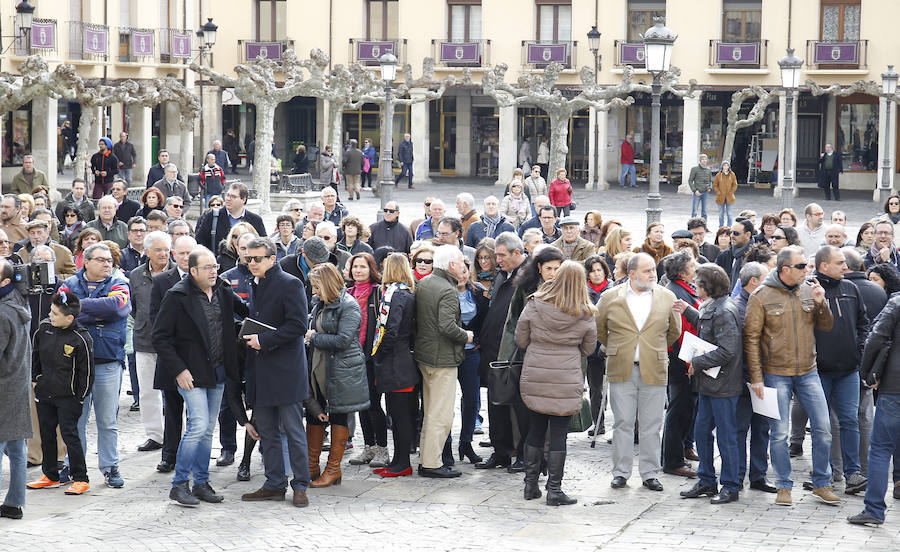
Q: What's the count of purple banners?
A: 11